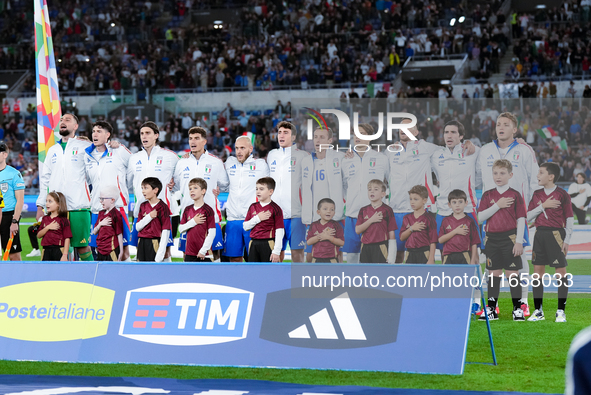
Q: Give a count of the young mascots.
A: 11